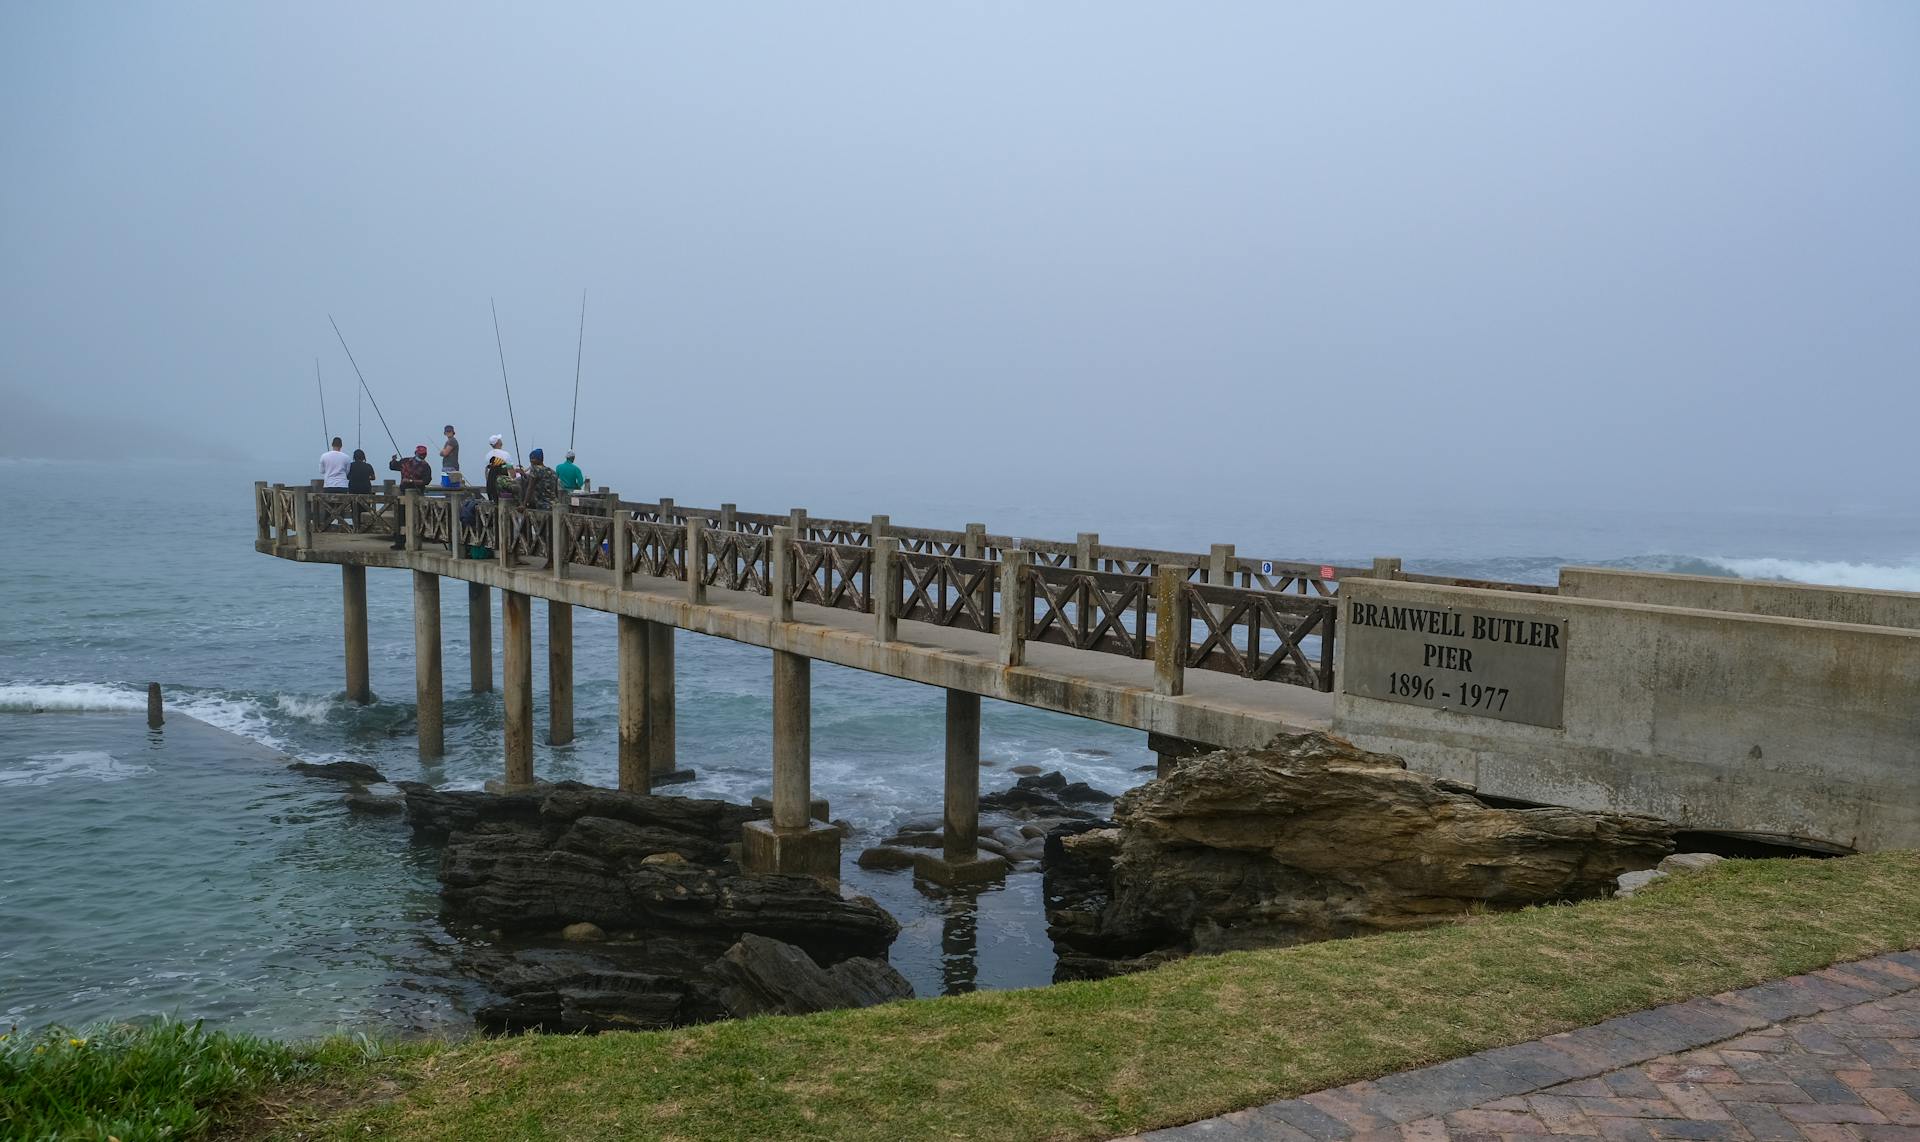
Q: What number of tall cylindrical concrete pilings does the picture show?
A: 9